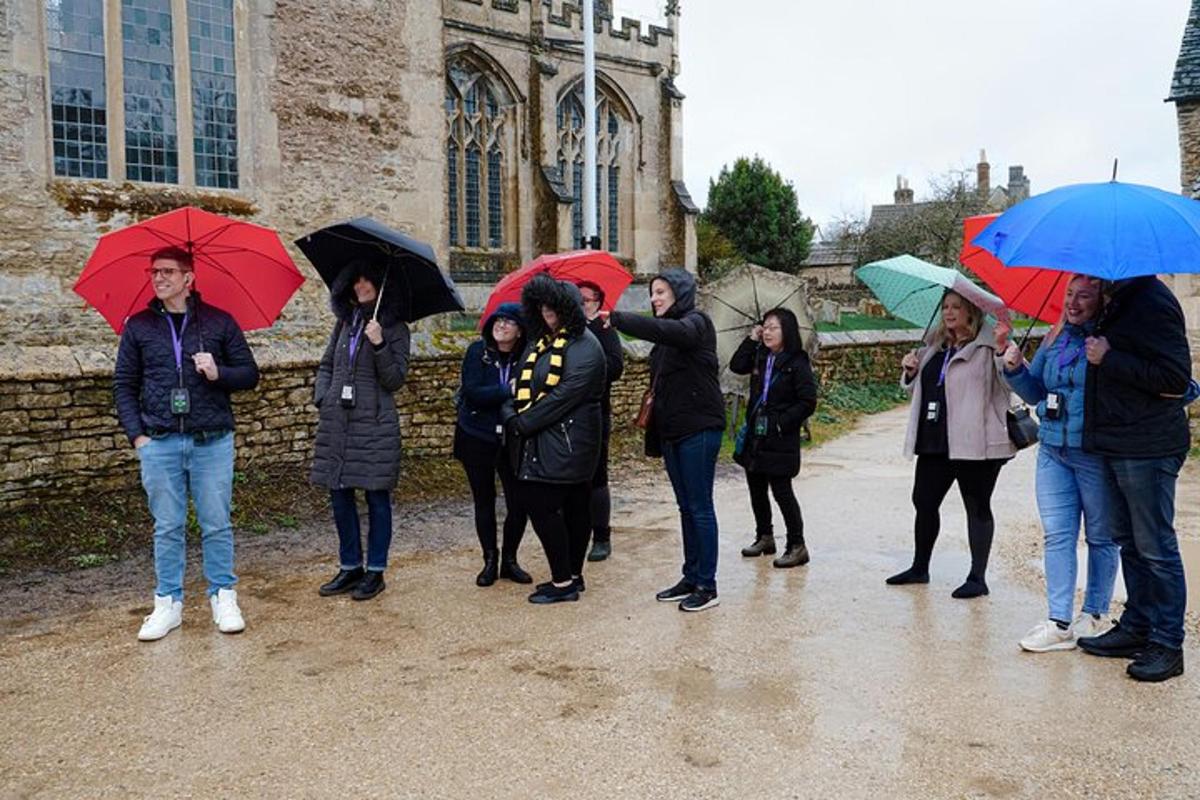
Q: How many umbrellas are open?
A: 7